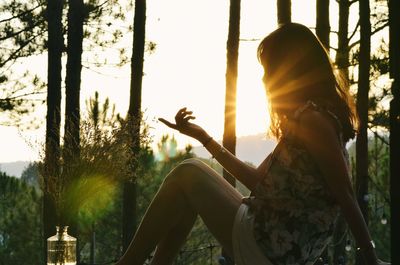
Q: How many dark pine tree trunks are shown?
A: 9